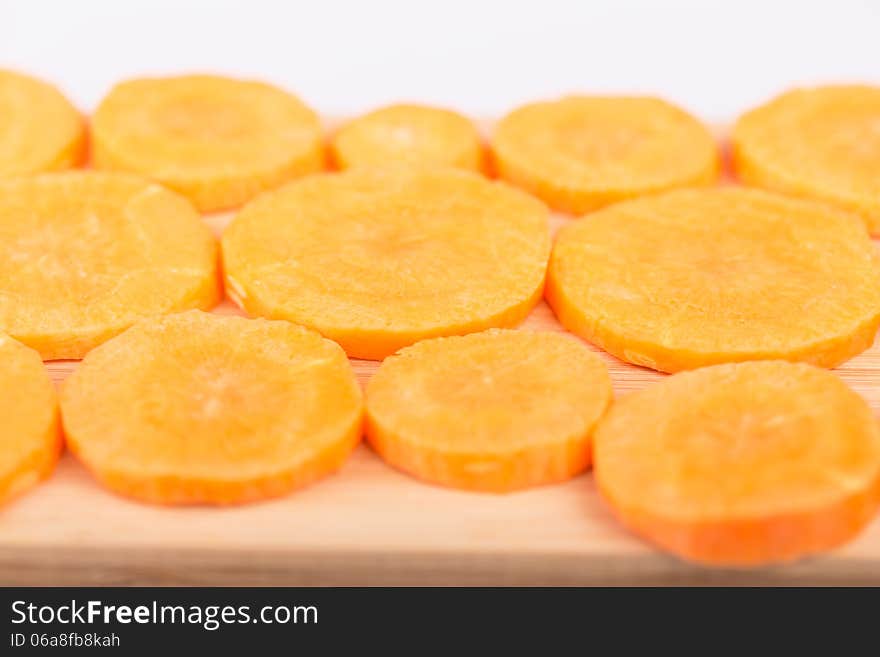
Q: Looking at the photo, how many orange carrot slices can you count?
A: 12